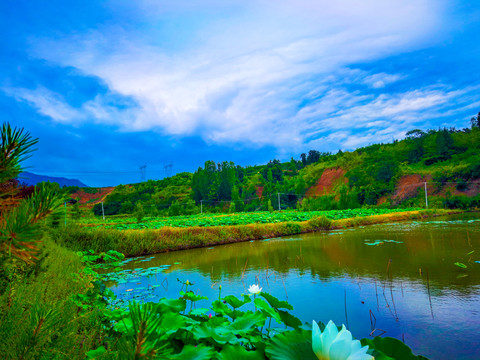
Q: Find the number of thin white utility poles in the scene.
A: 4